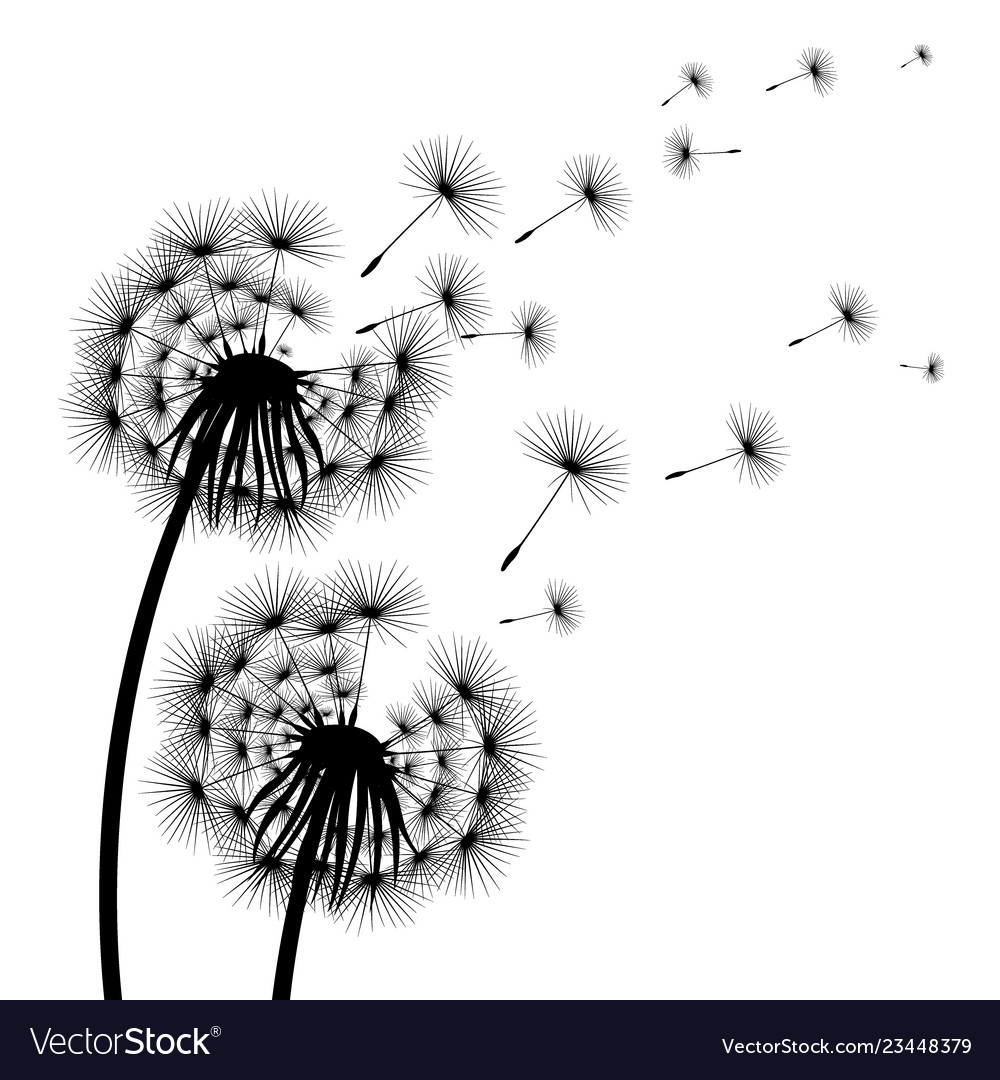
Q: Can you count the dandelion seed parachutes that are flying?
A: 13